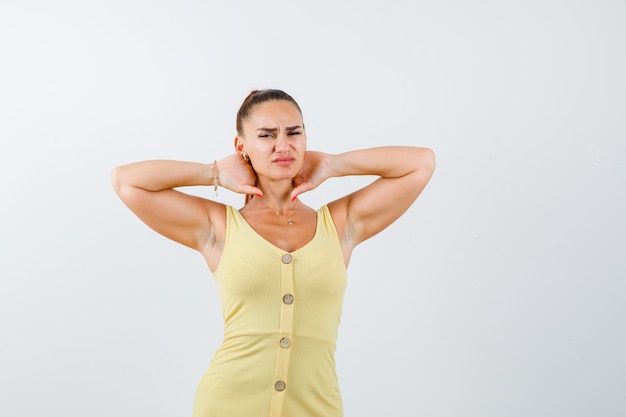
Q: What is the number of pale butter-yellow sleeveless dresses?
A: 1